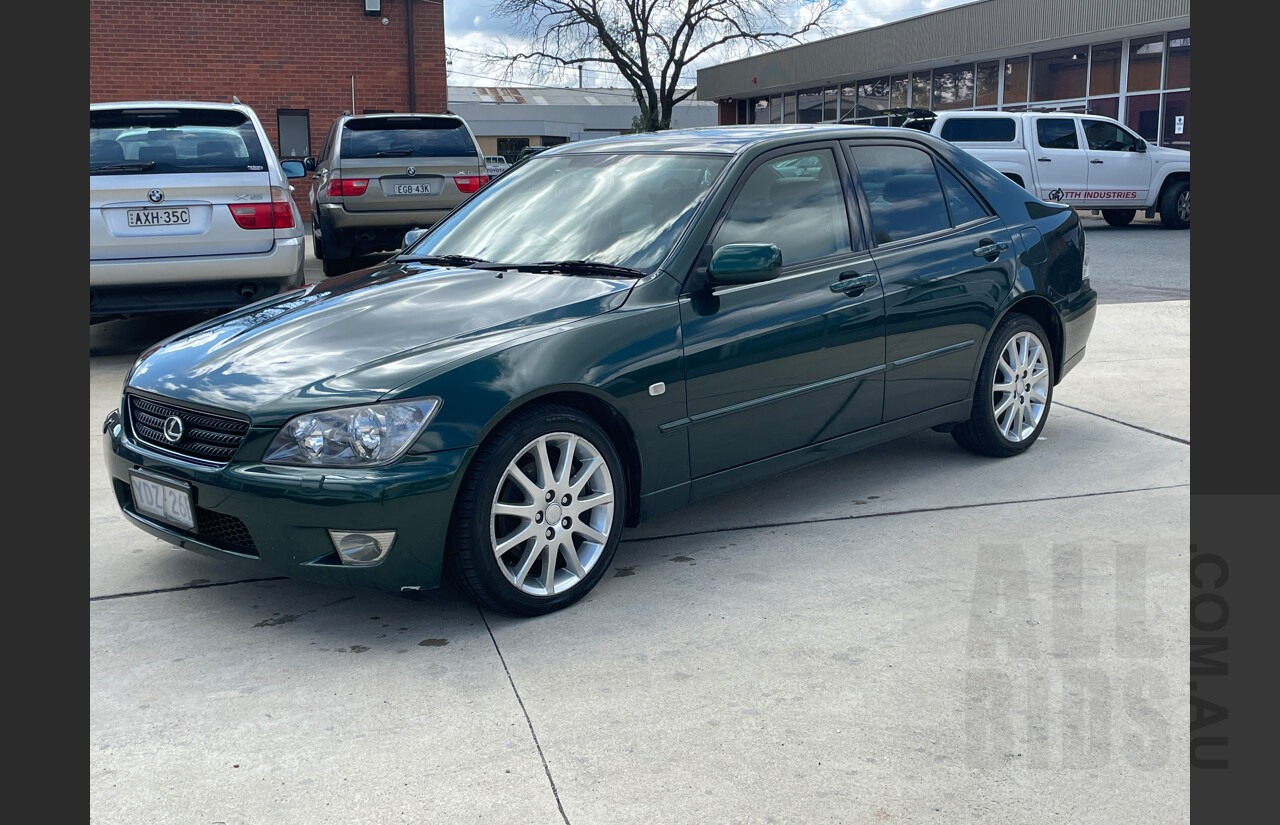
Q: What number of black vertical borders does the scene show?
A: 2